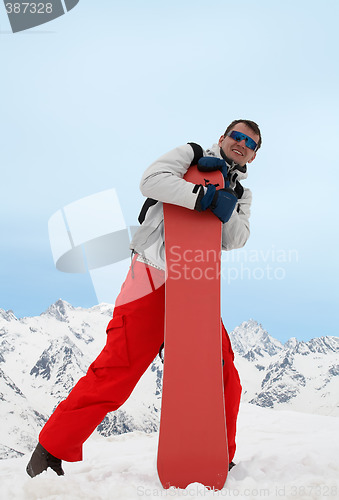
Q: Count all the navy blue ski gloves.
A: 2